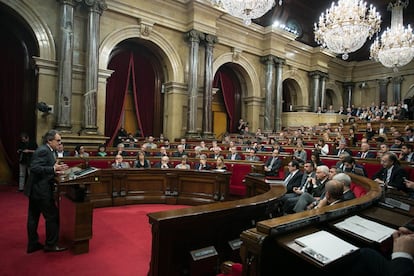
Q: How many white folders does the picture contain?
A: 2